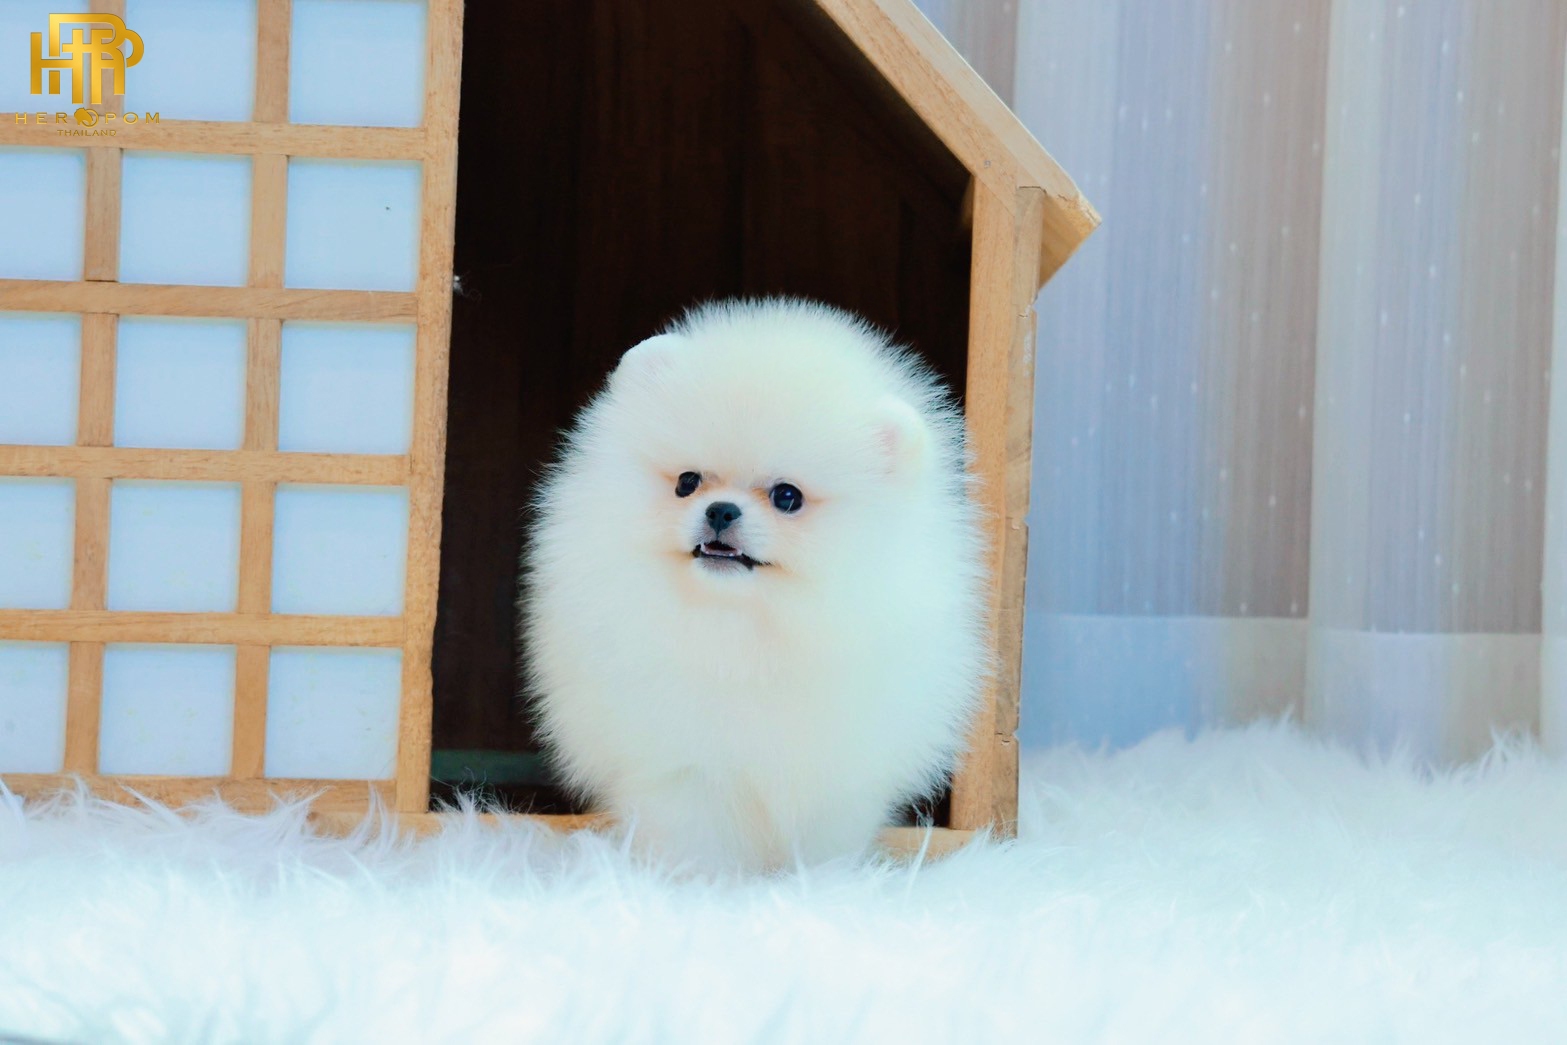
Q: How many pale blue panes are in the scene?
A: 15